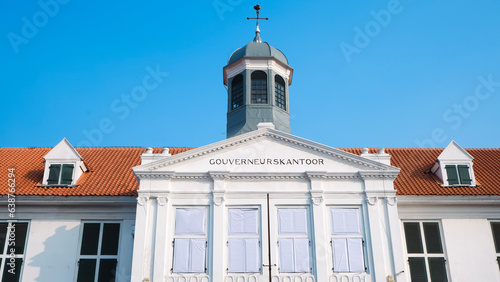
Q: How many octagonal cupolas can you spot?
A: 1